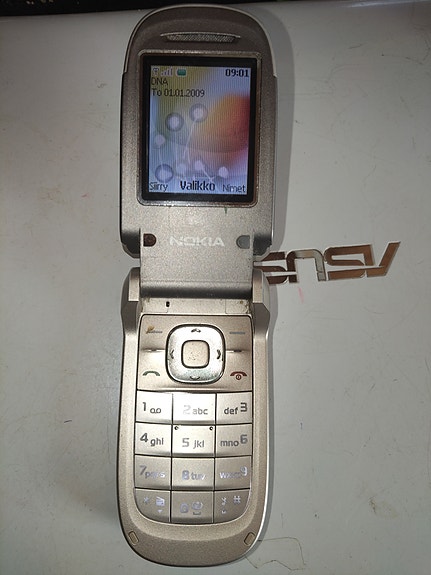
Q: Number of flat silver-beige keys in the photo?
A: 12